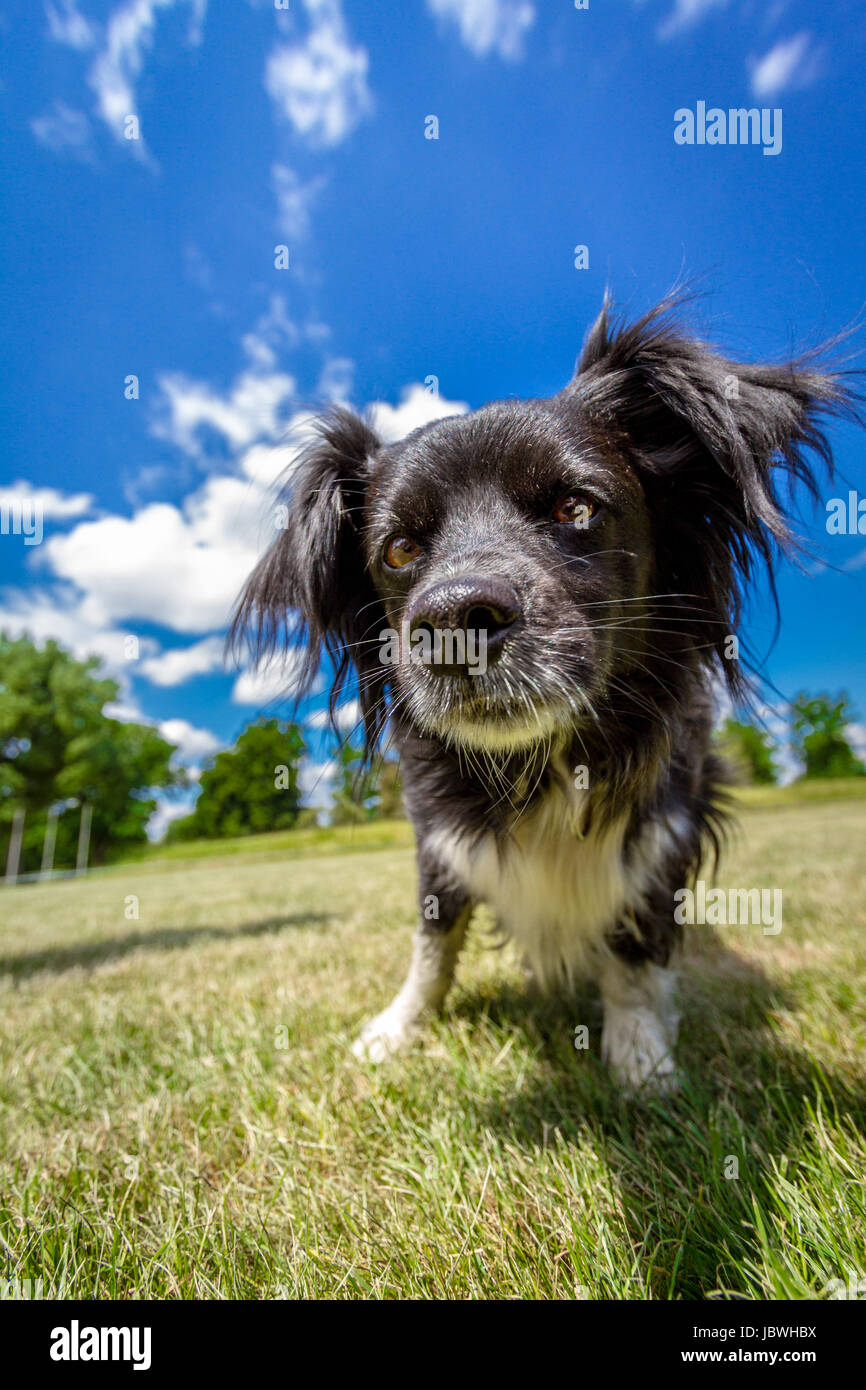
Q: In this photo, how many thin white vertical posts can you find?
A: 3